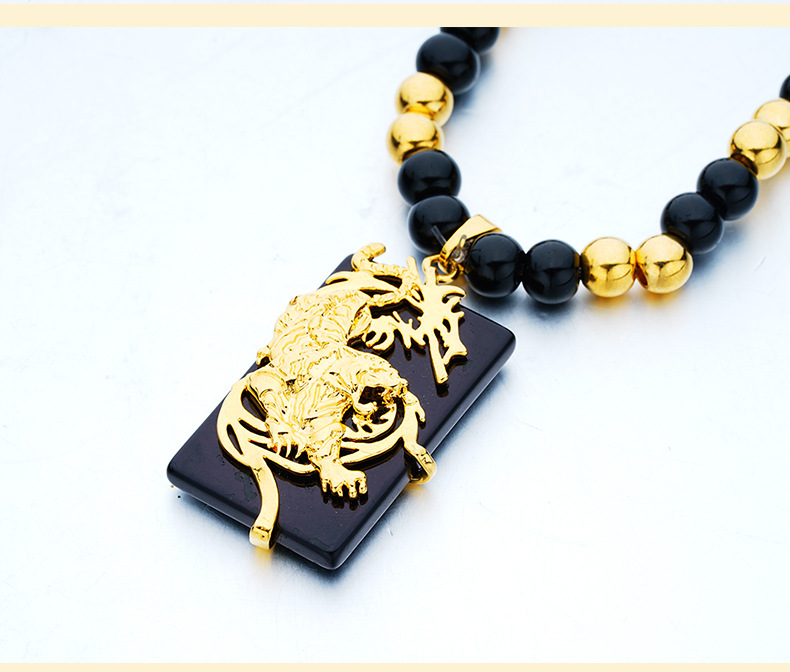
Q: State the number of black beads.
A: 9